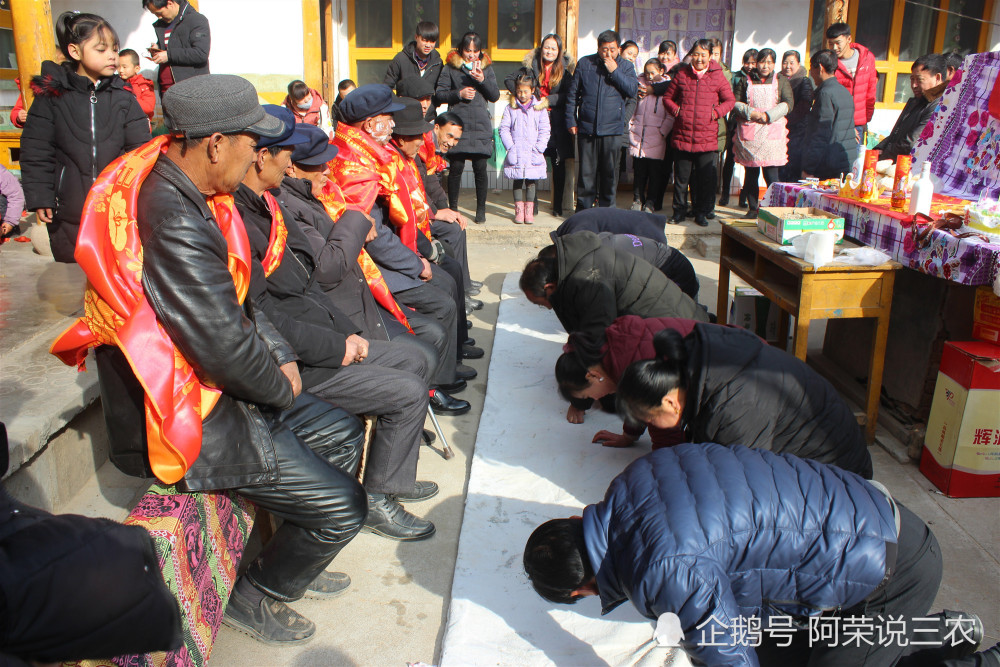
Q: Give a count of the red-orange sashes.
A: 6